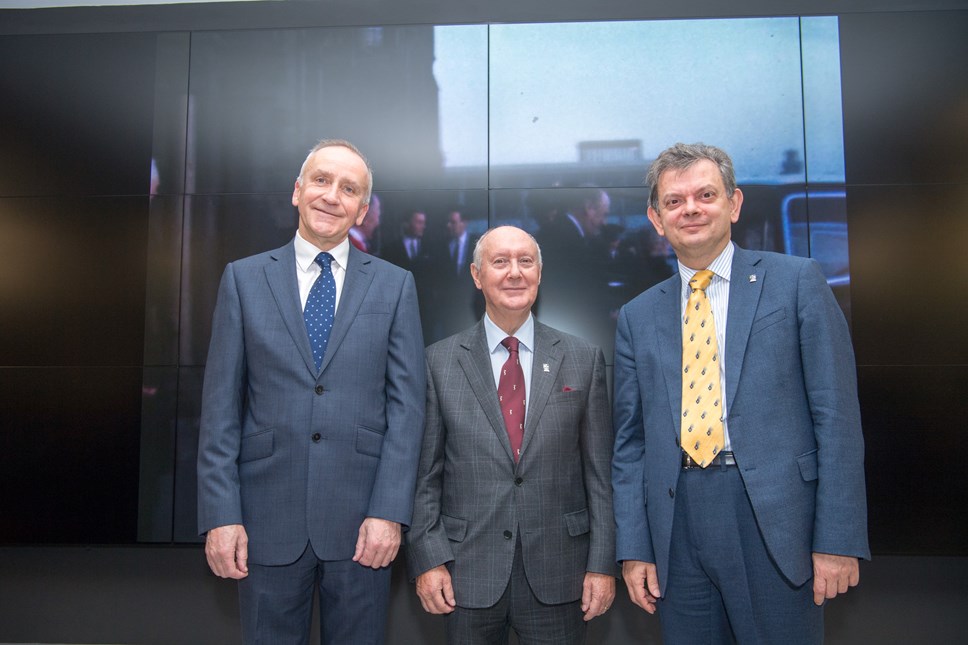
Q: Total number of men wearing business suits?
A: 3